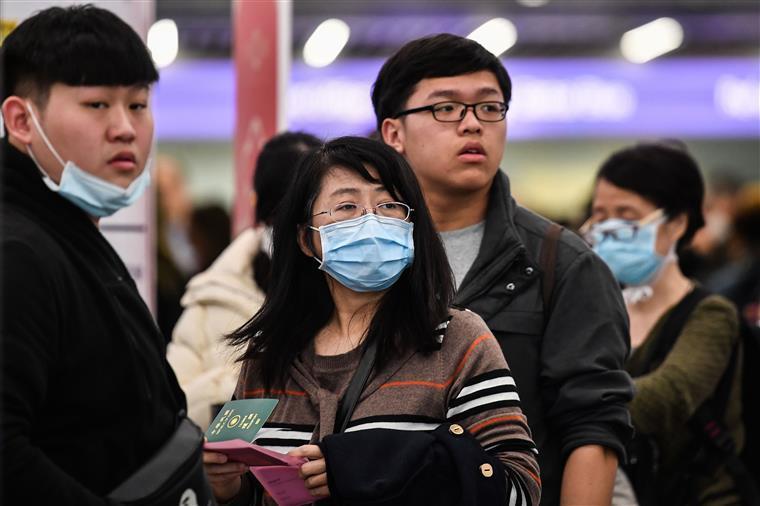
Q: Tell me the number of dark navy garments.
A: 1